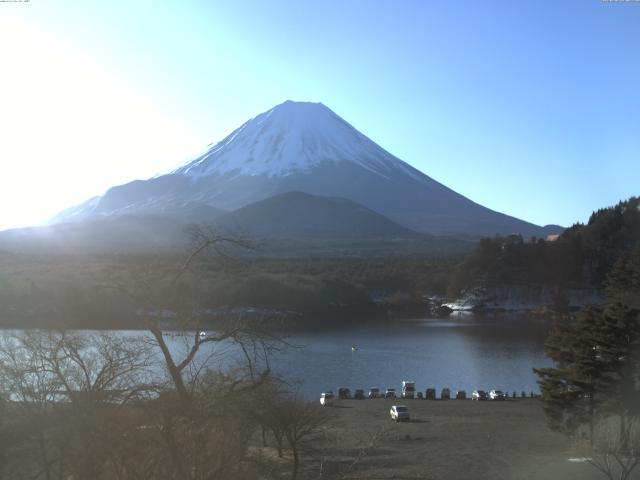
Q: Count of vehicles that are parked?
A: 12